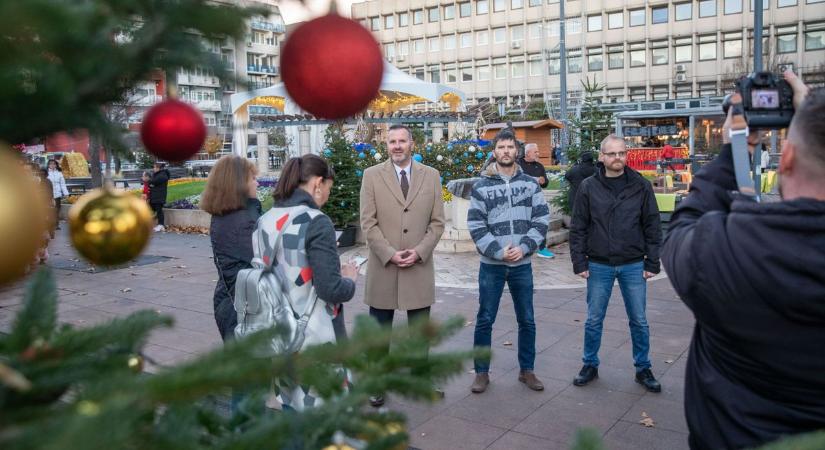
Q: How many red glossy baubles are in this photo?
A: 2